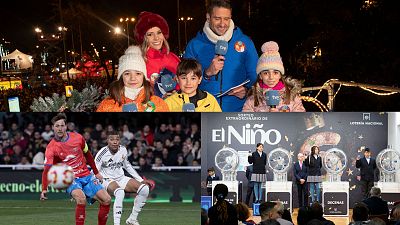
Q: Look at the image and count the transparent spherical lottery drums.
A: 4